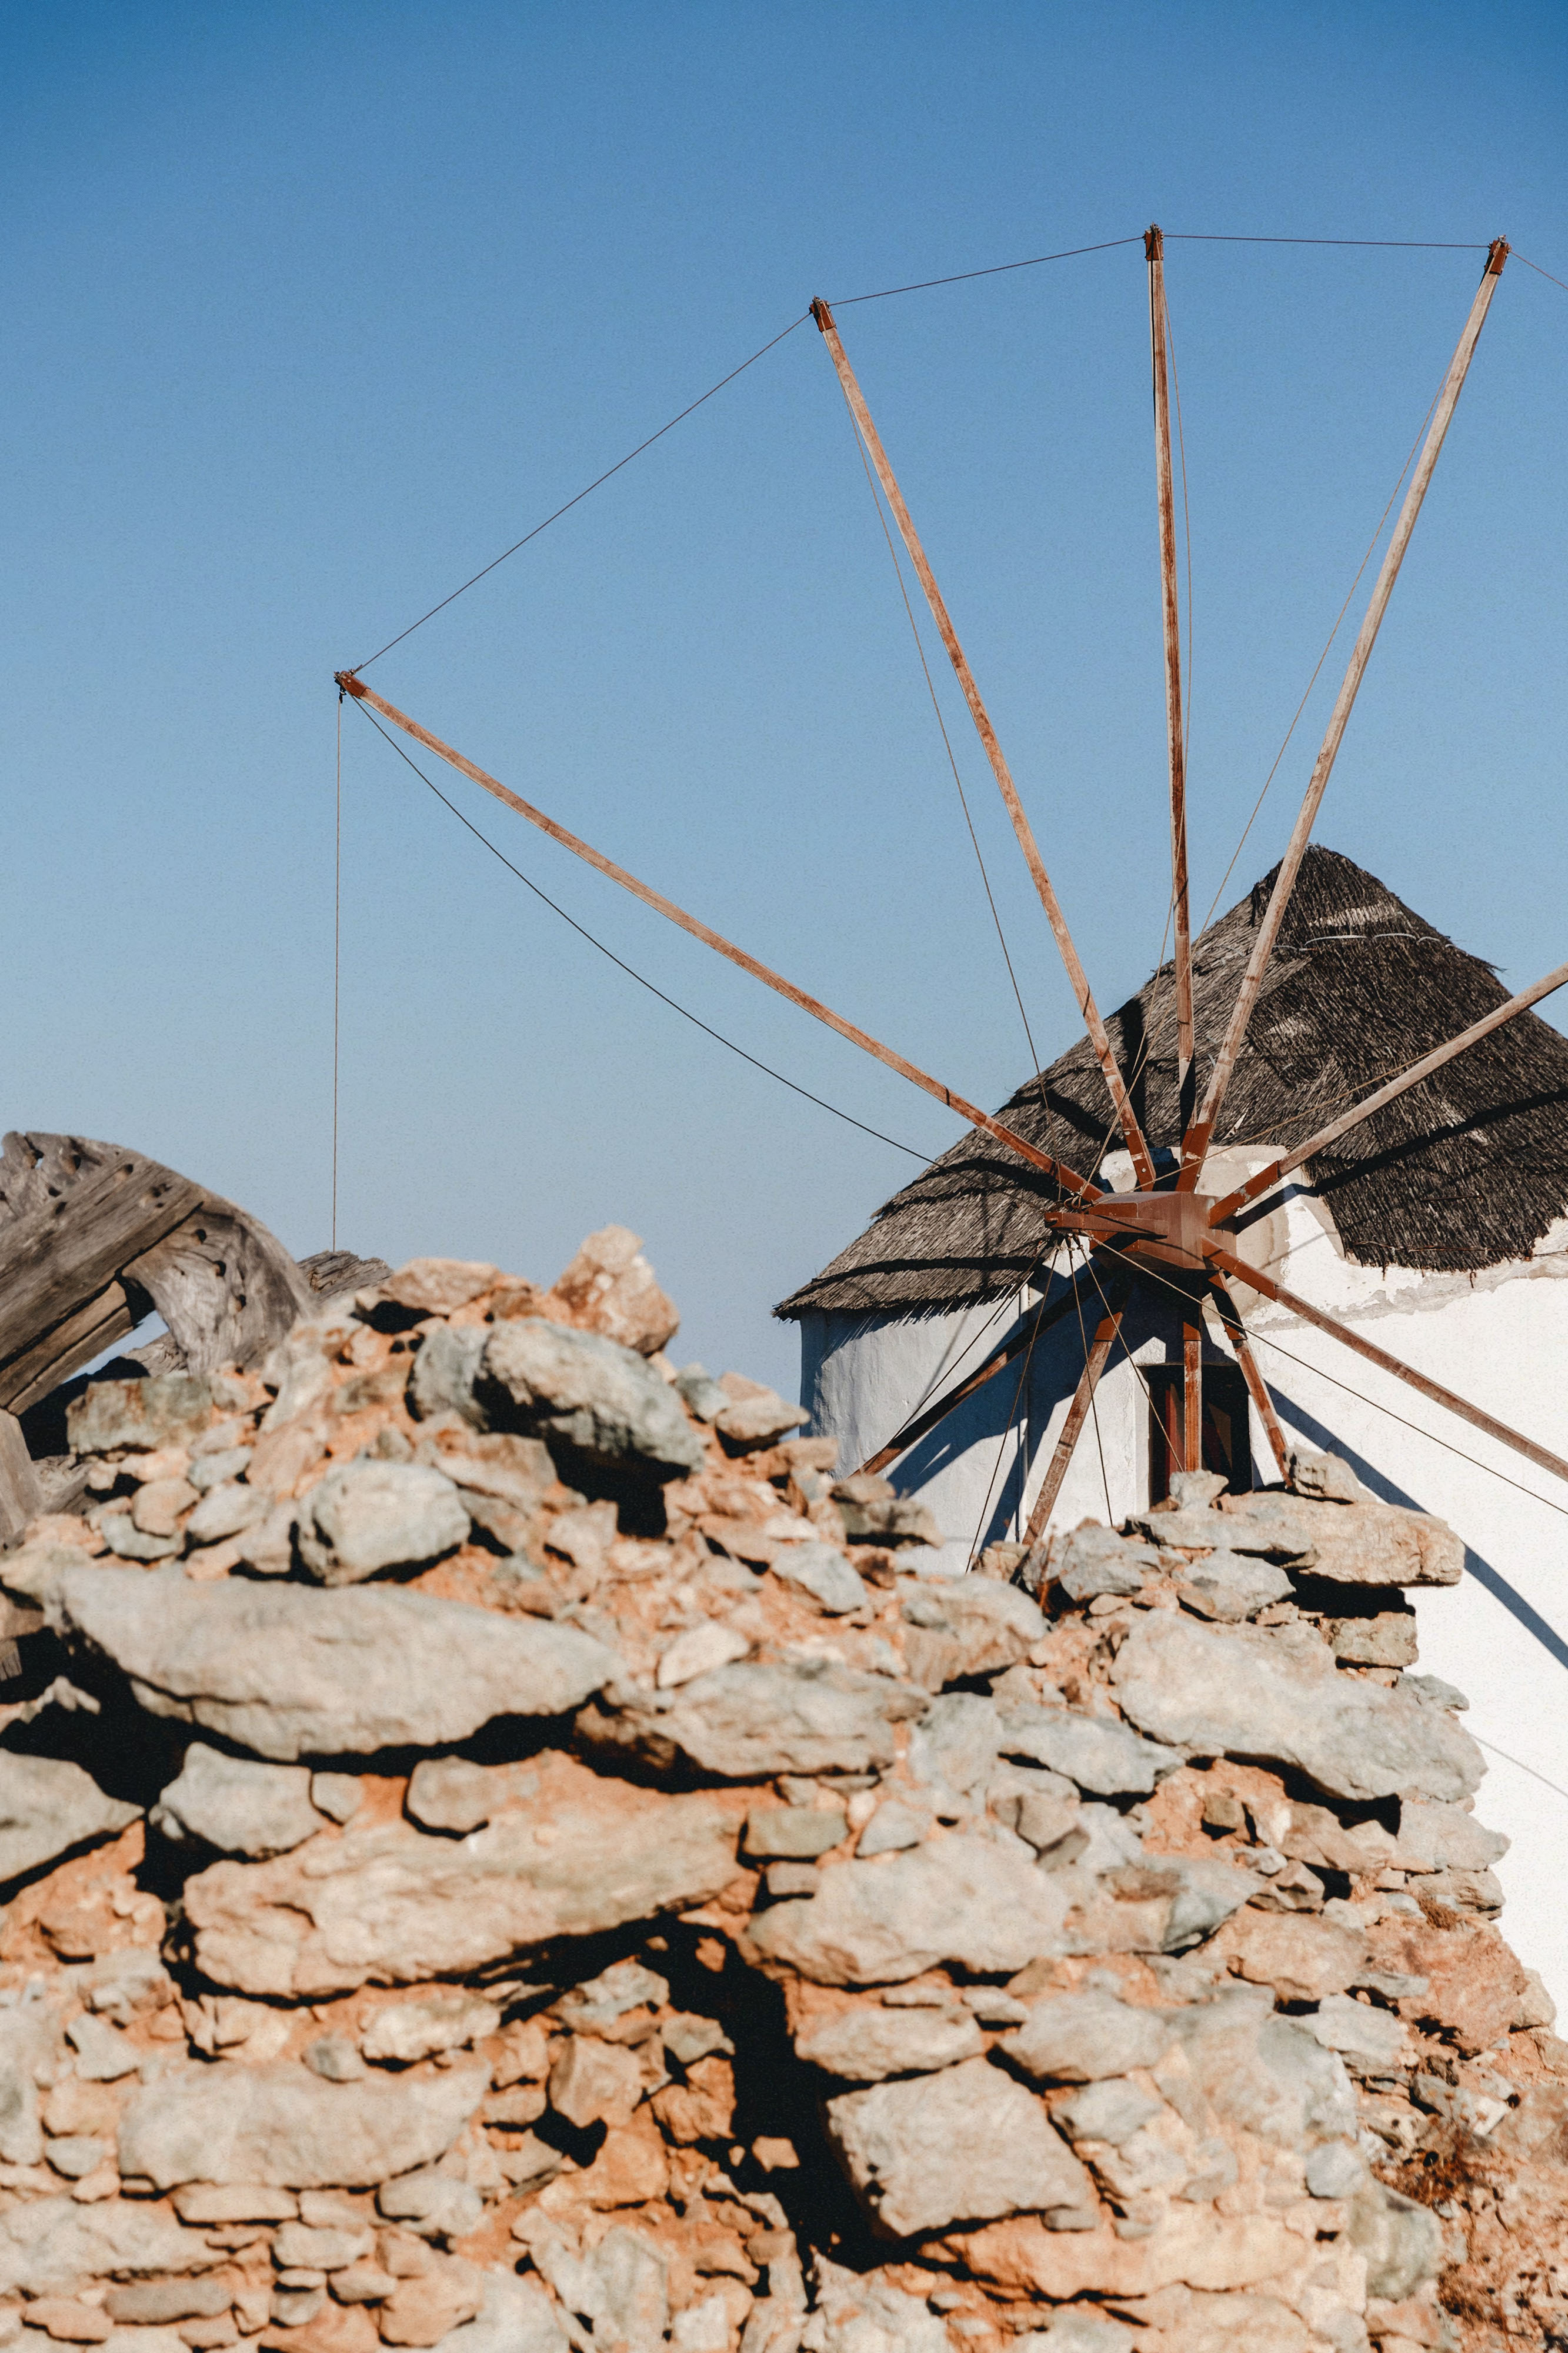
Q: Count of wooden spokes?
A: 10